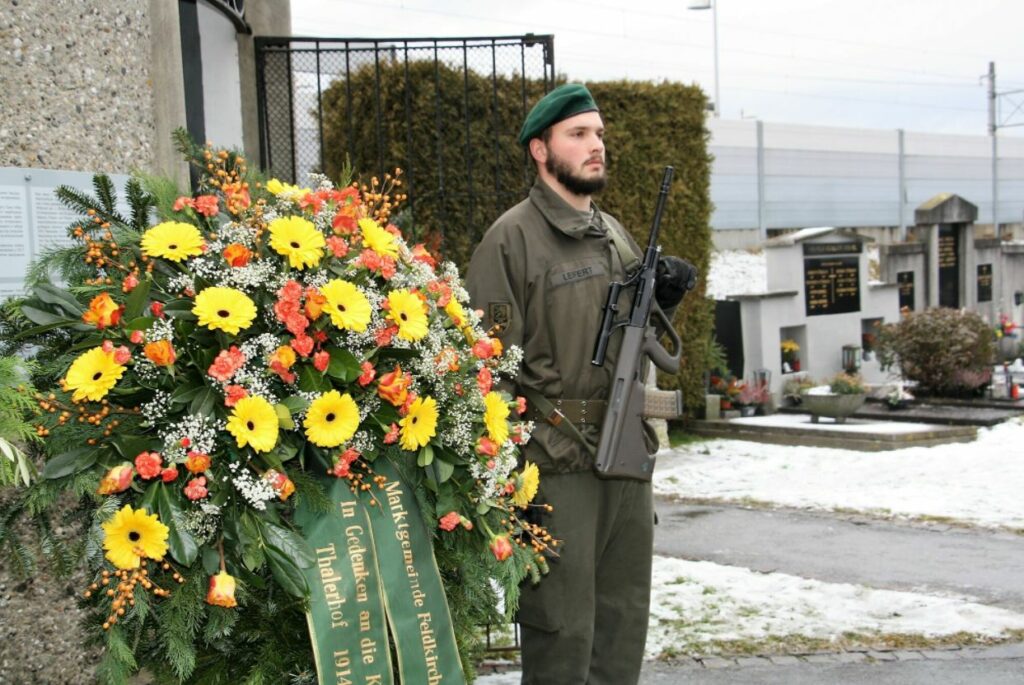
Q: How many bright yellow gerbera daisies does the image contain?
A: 15